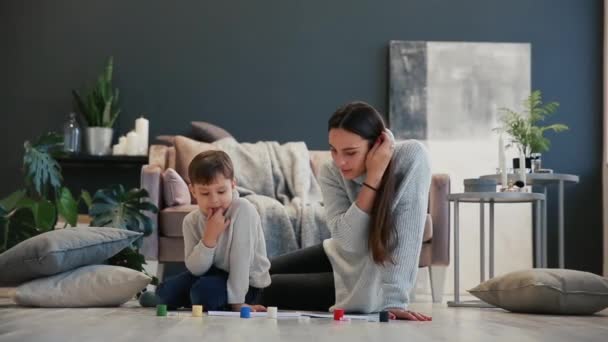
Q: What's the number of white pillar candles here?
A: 4